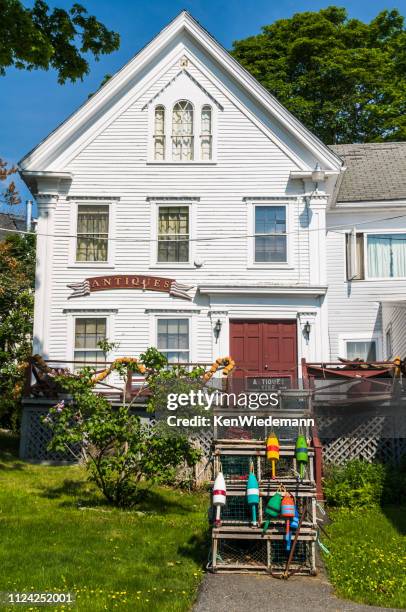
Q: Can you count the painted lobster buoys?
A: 7